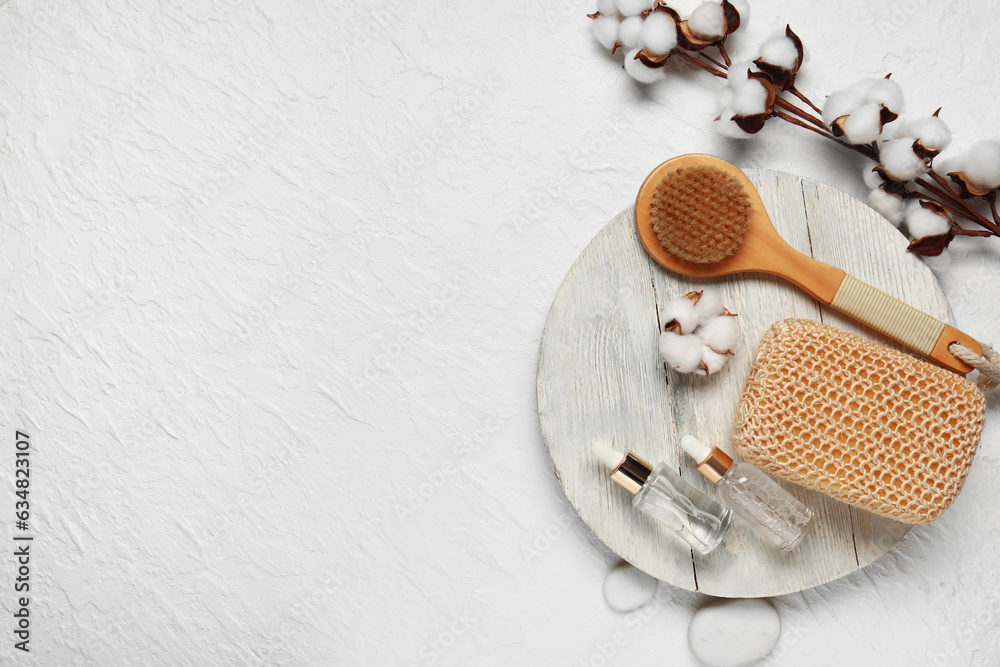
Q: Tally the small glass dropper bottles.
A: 2